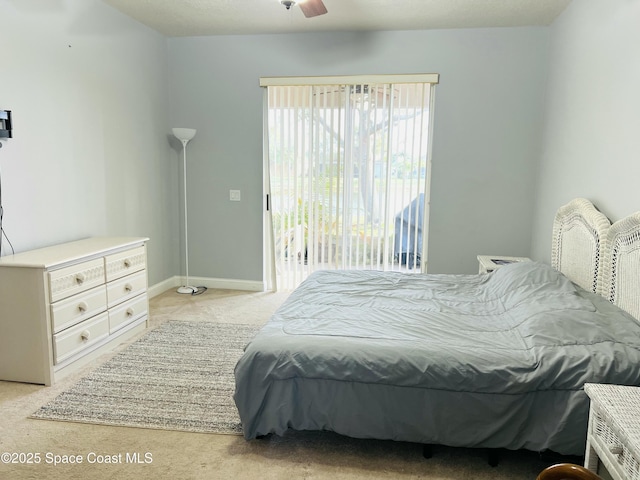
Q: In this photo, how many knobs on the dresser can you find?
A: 6